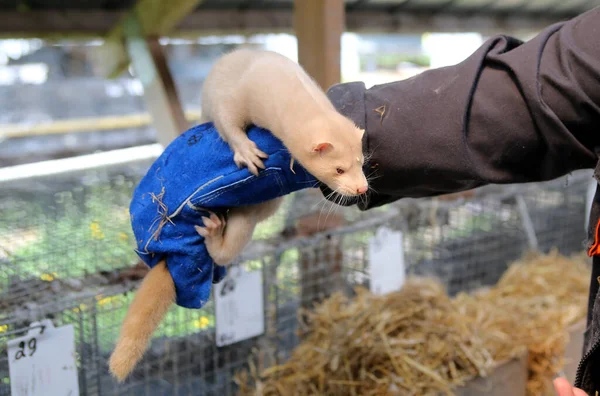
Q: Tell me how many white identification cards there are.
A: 3